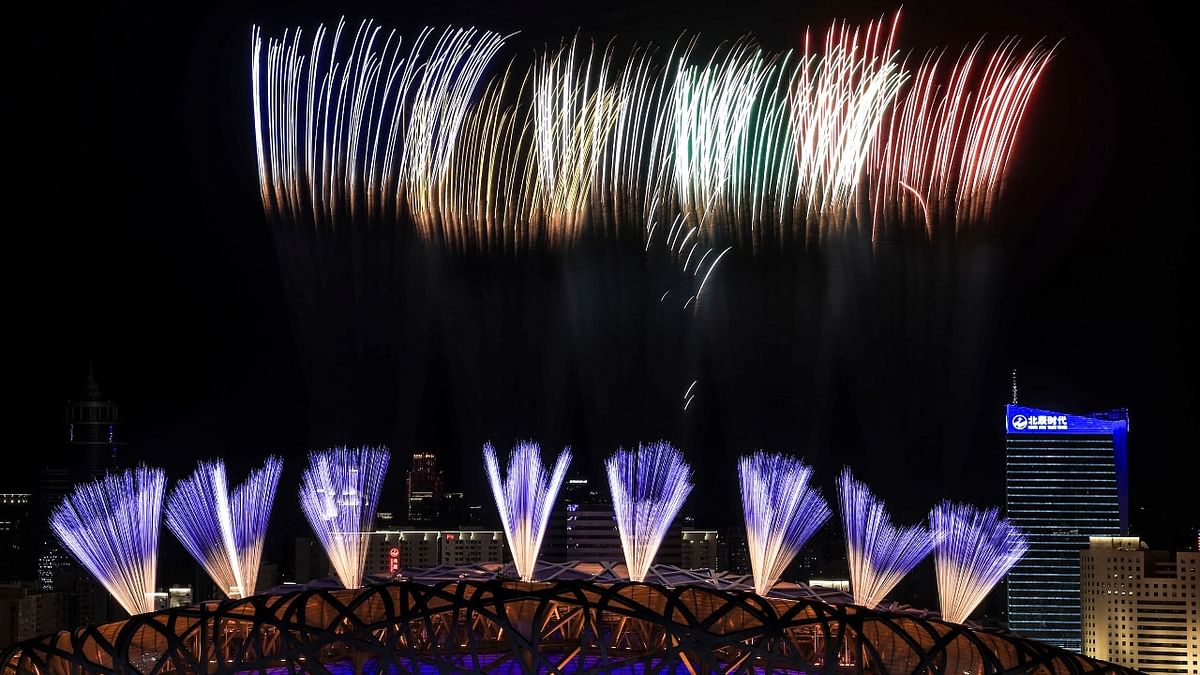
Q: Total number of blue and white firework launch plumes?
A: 8